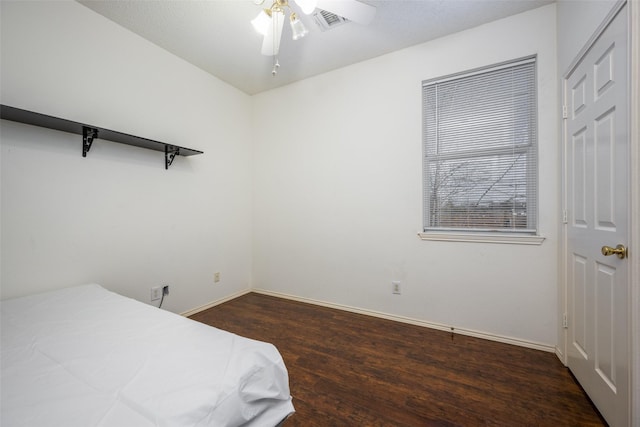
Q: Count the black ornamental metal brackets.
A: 2